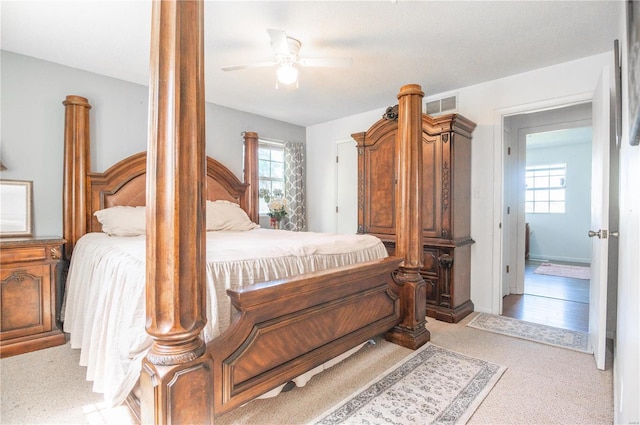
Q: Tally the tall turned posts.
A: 4